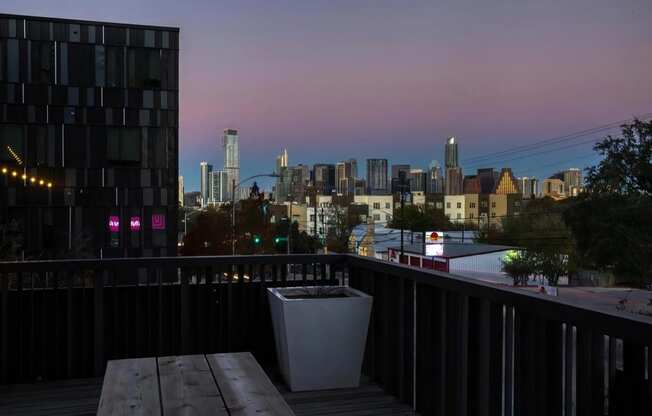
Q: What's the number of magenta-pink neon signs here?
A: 3